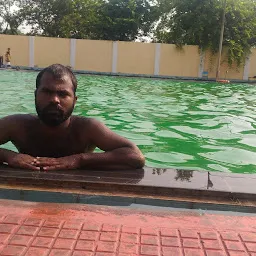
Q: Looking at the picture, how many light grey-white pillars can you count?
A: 6